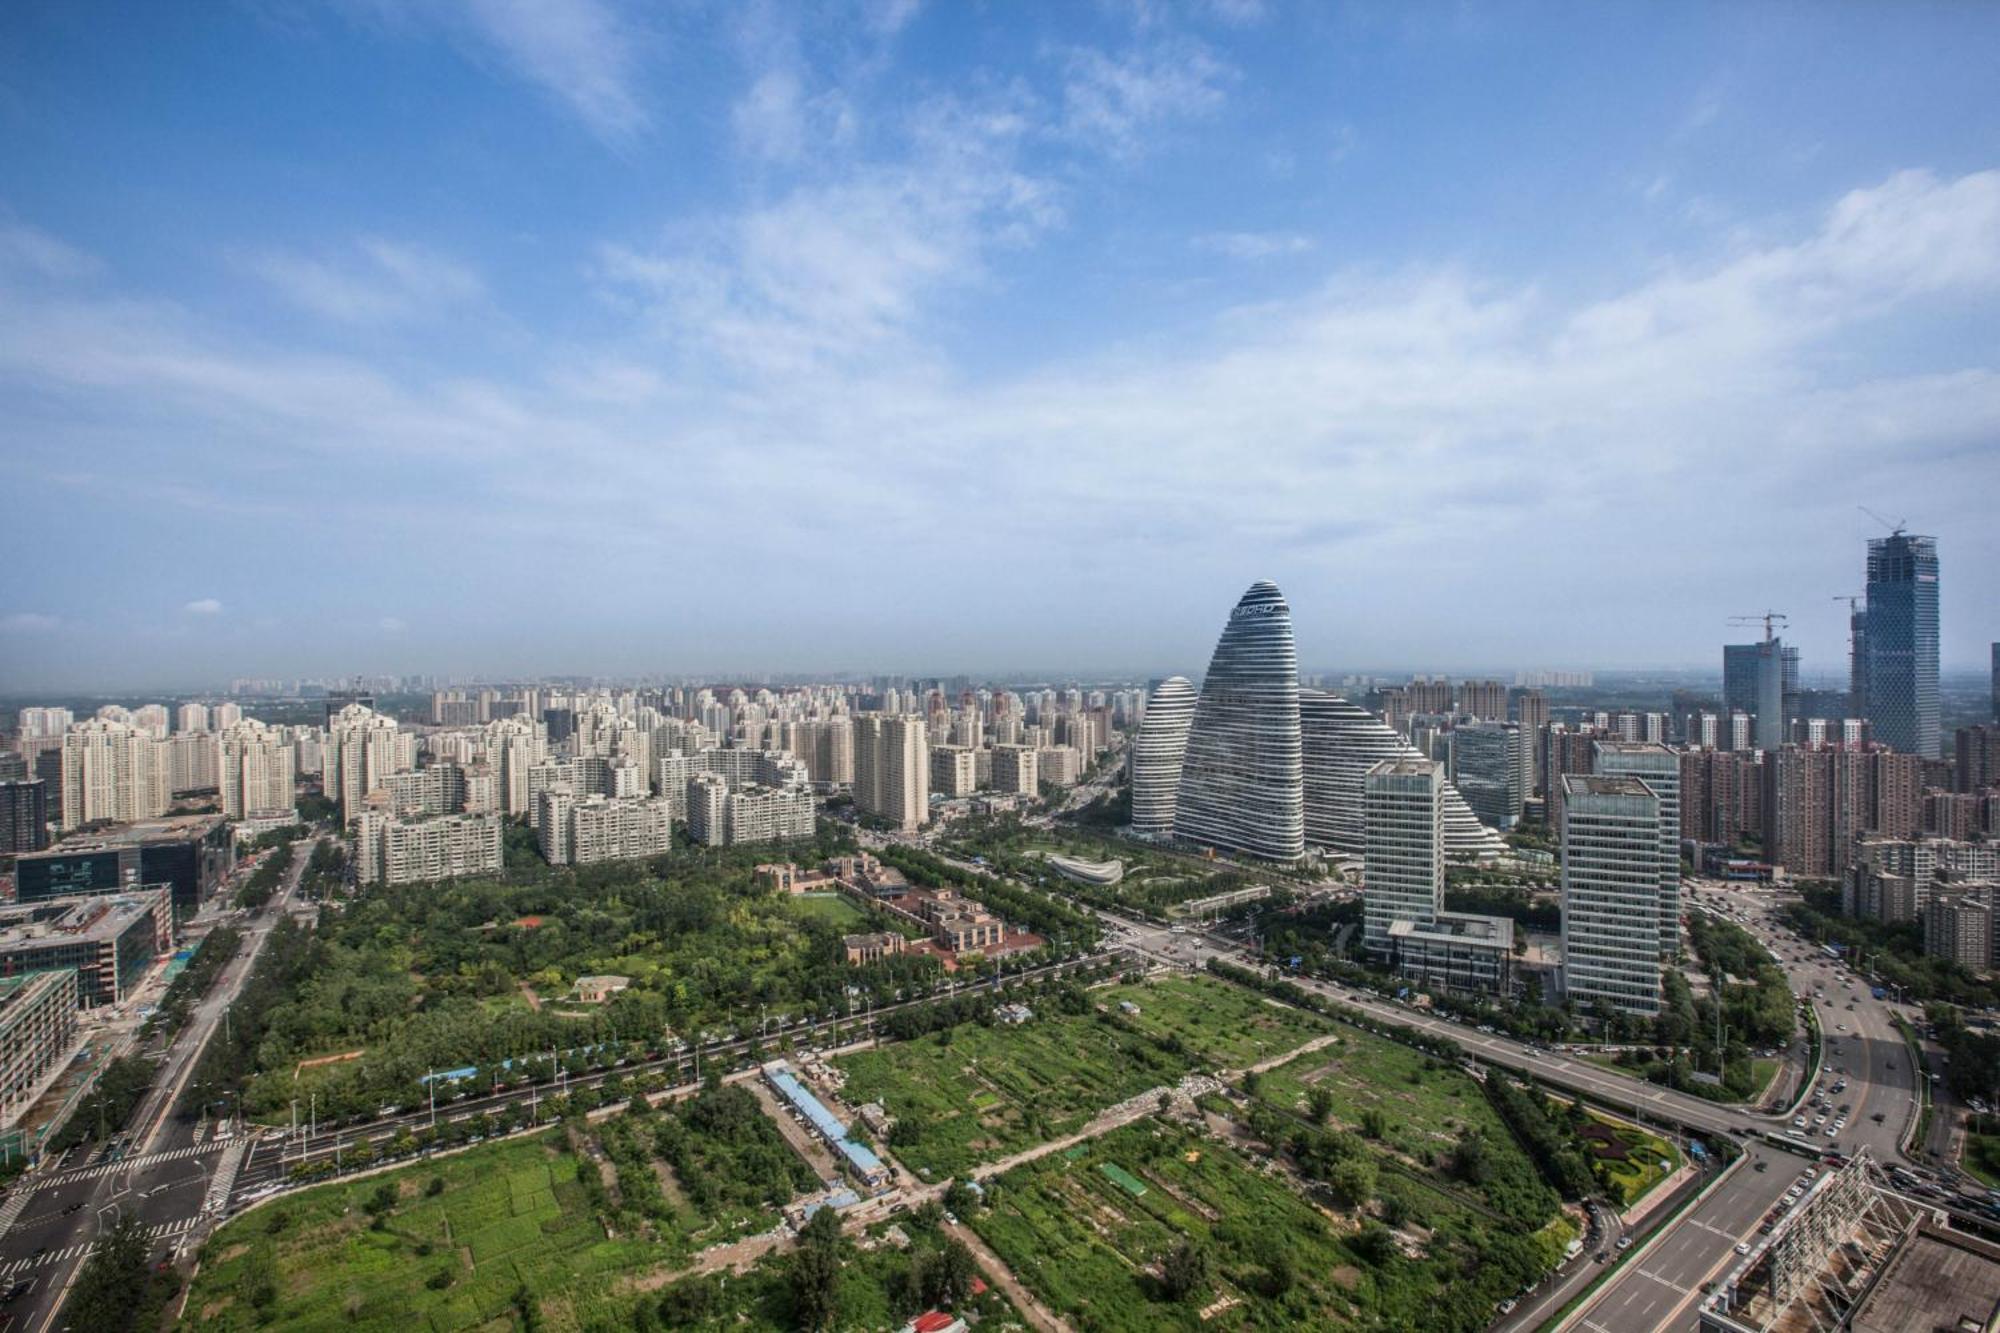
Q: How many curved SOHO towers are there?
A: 3